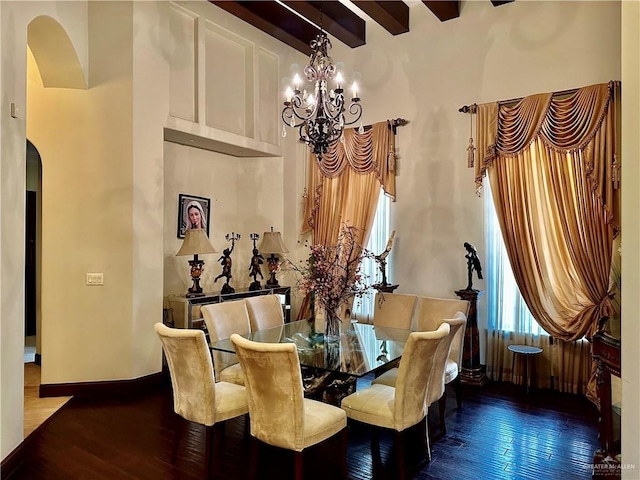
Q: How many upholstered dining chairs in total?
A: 8